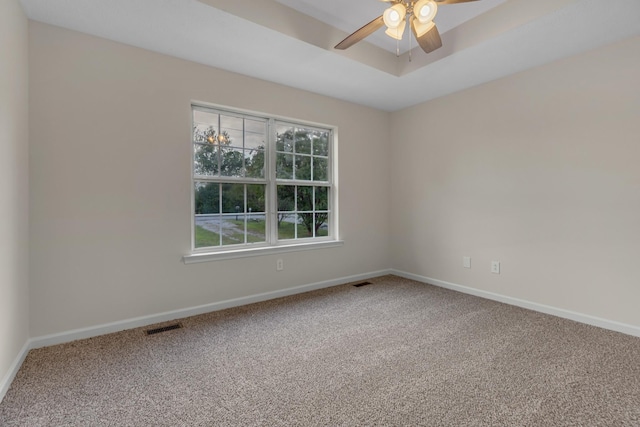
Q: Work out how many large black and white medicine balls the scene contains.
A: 0